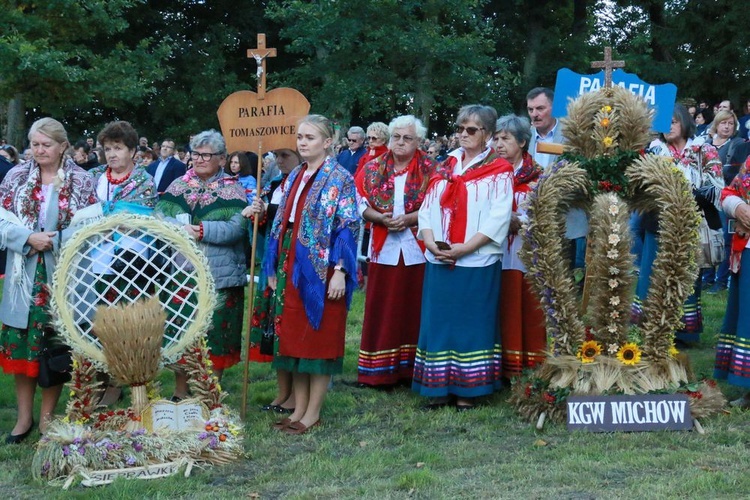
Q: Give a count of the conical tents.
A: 0